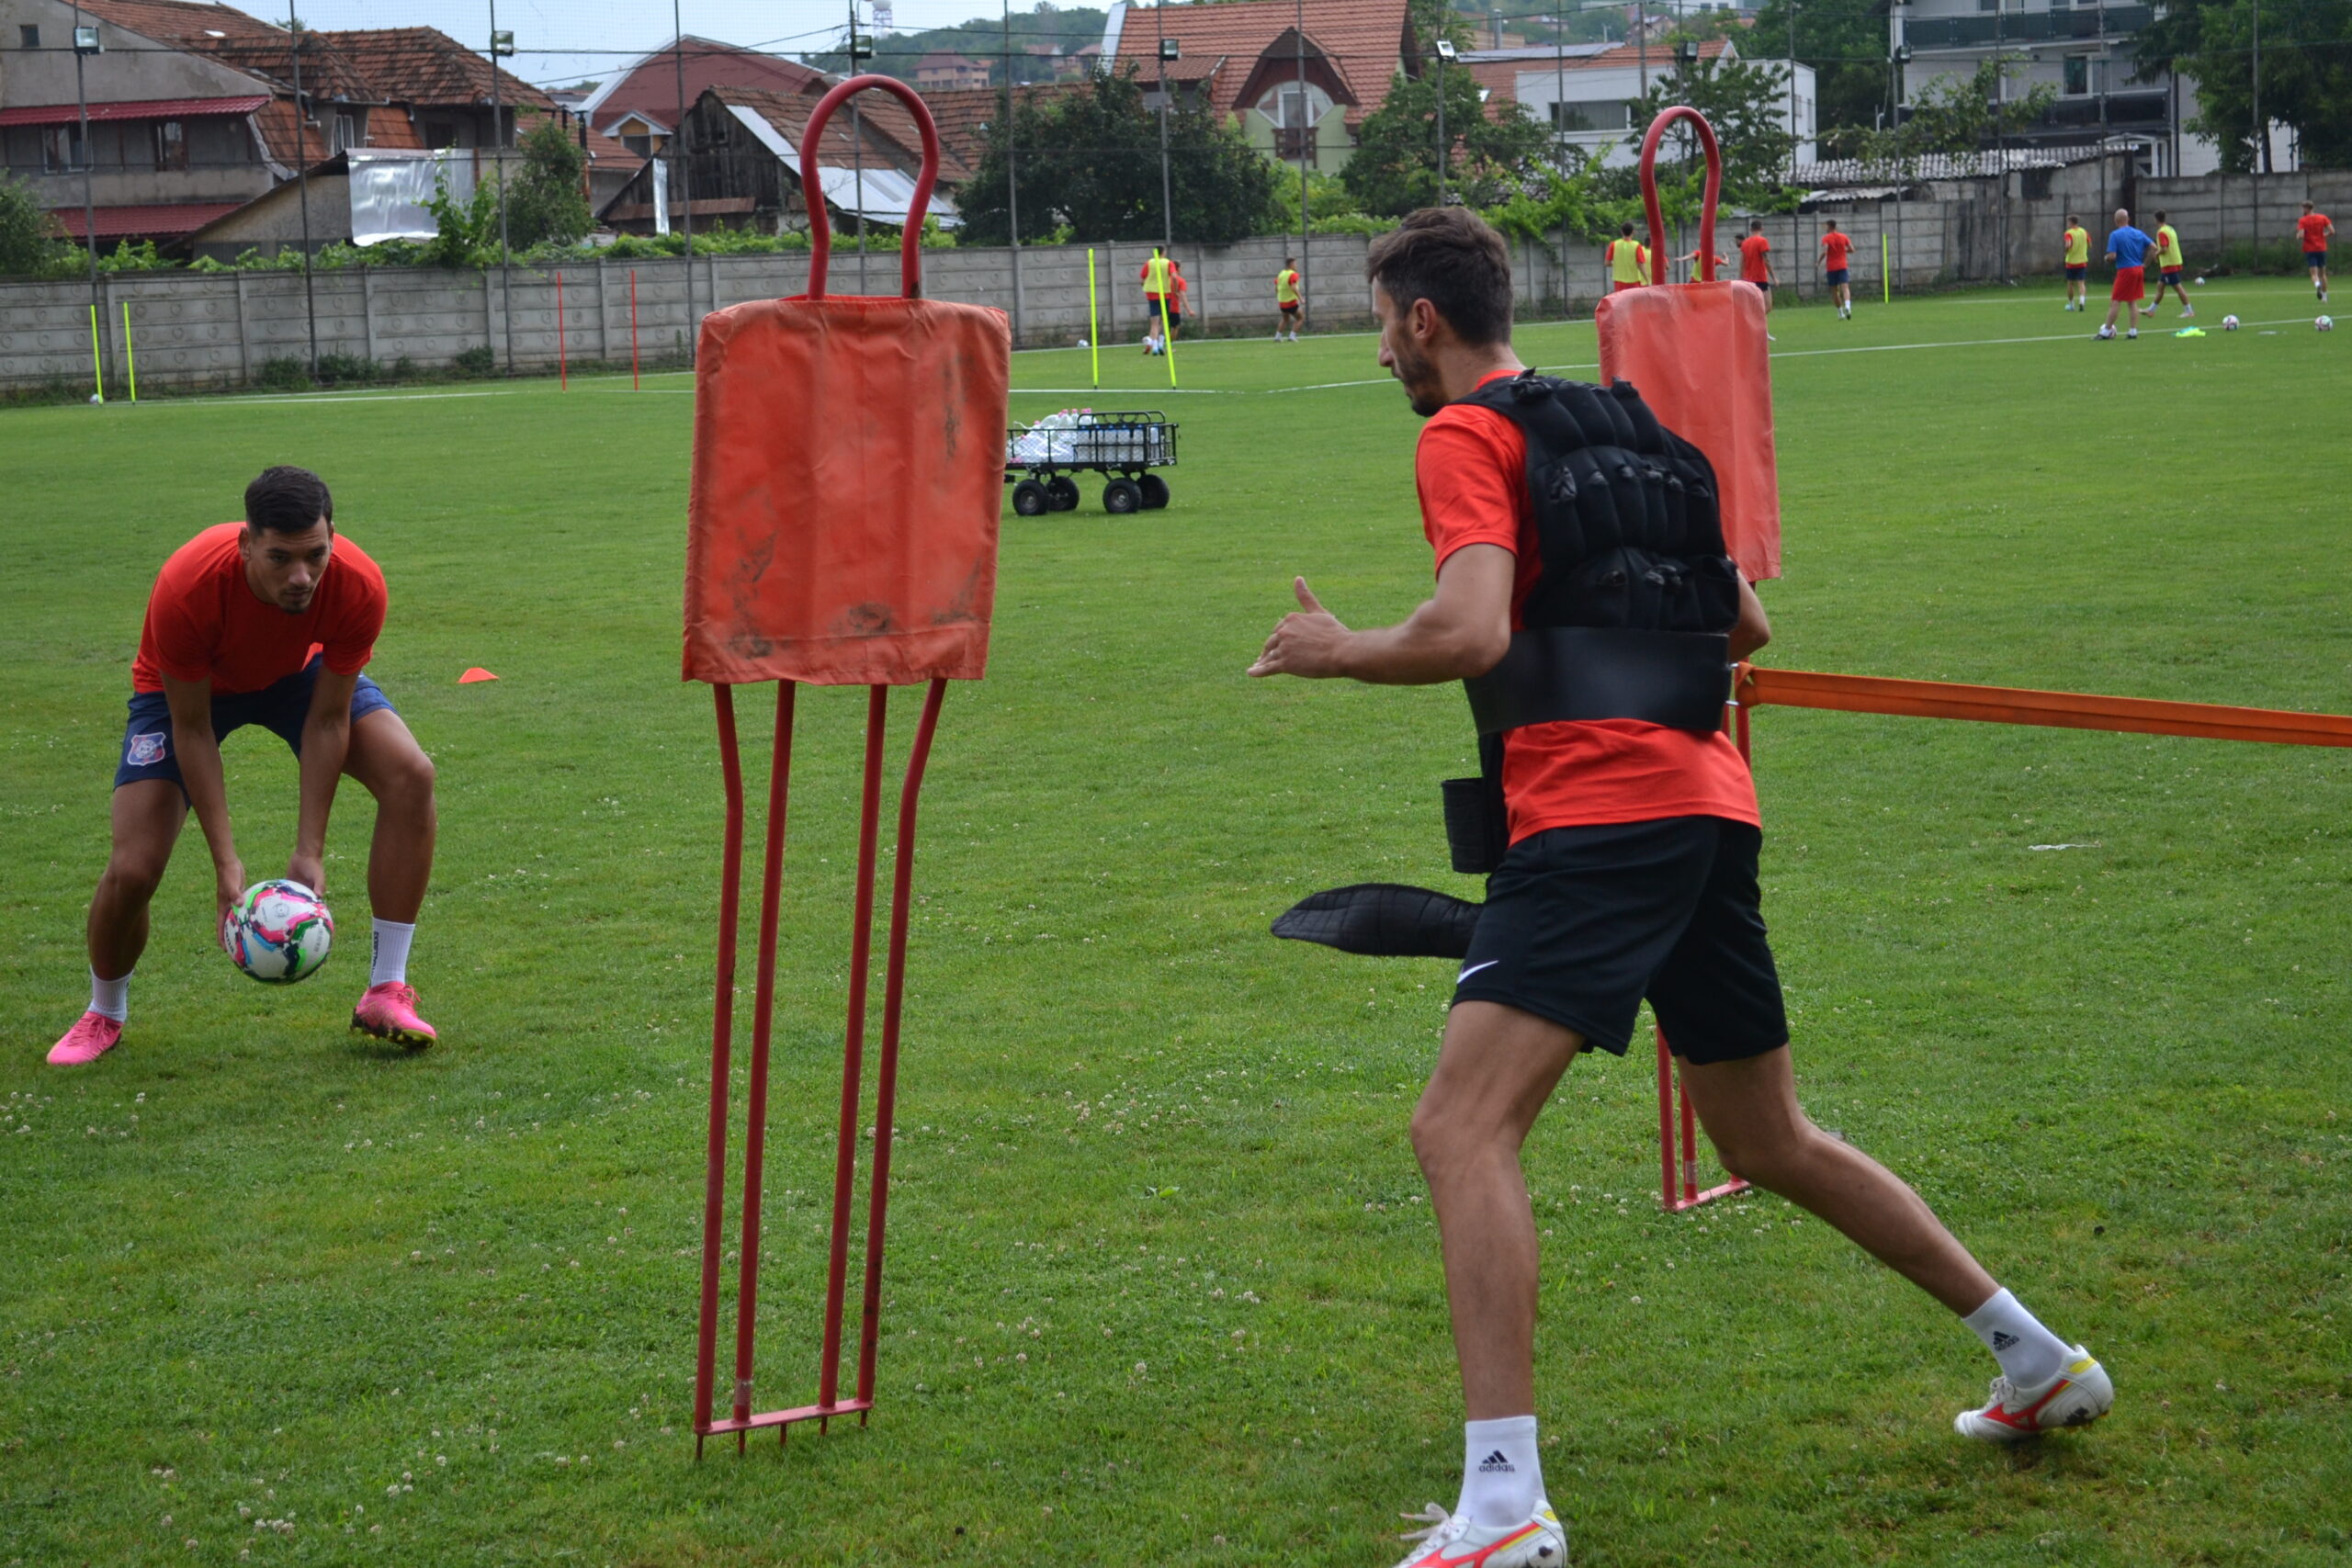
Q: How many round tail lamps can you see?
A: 0